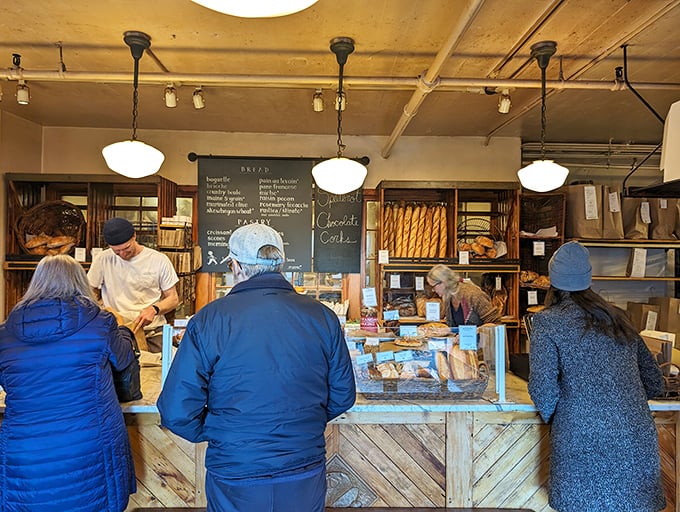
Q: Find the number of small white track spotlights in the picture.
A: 6